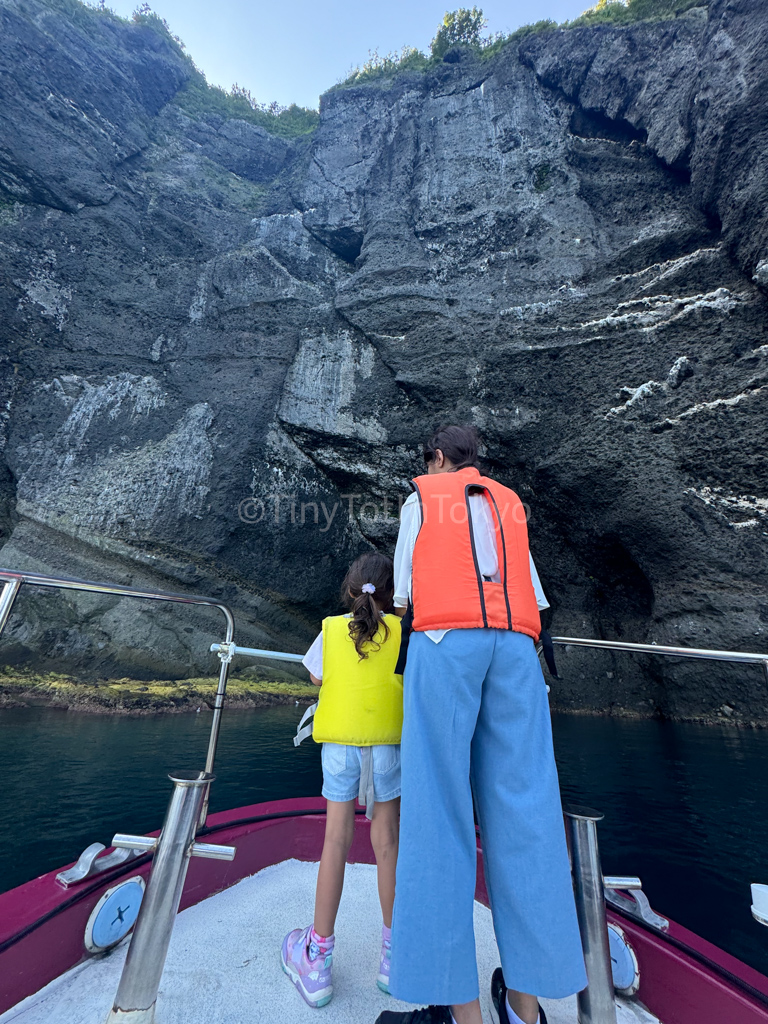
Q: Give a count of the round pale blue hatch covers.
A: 2